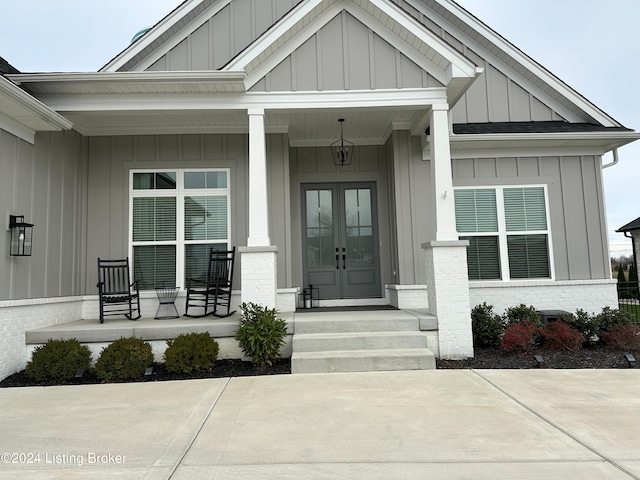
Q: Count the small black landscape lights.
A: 4